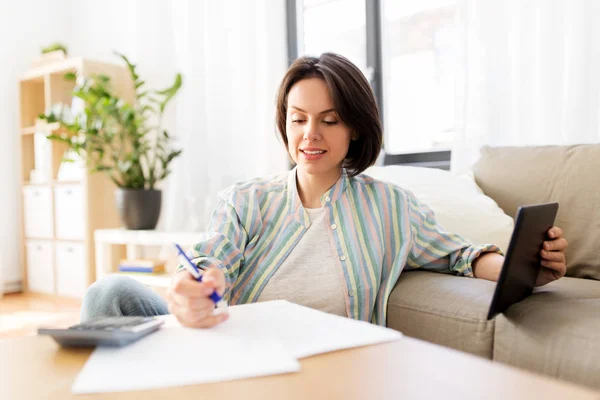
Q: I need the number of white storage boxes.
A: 4